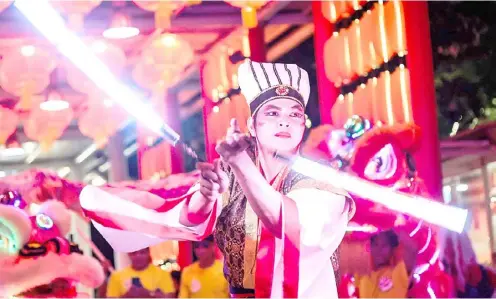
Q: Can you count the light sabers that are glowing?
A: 2